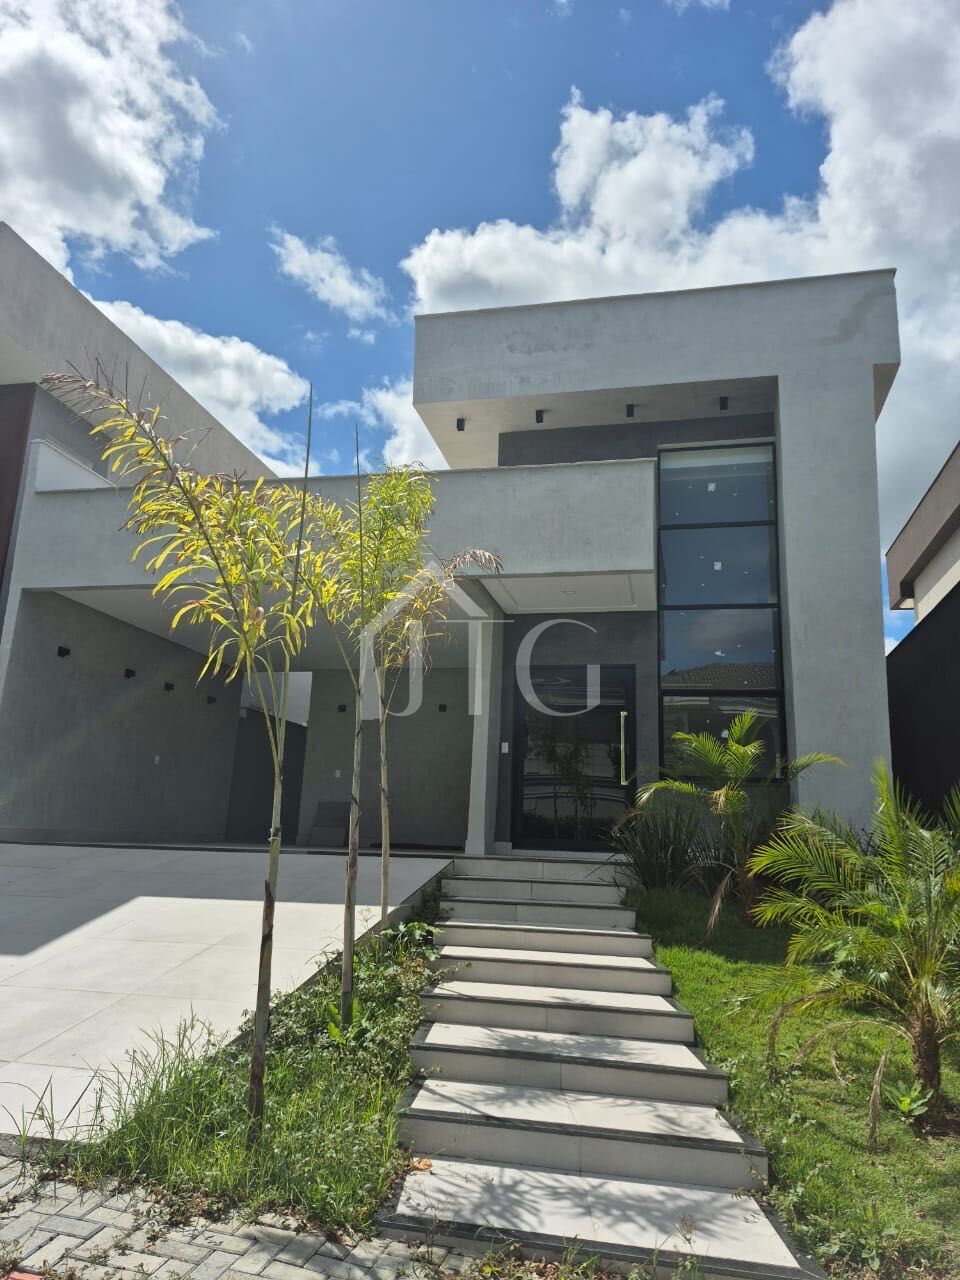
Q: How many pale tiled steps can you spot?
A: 9